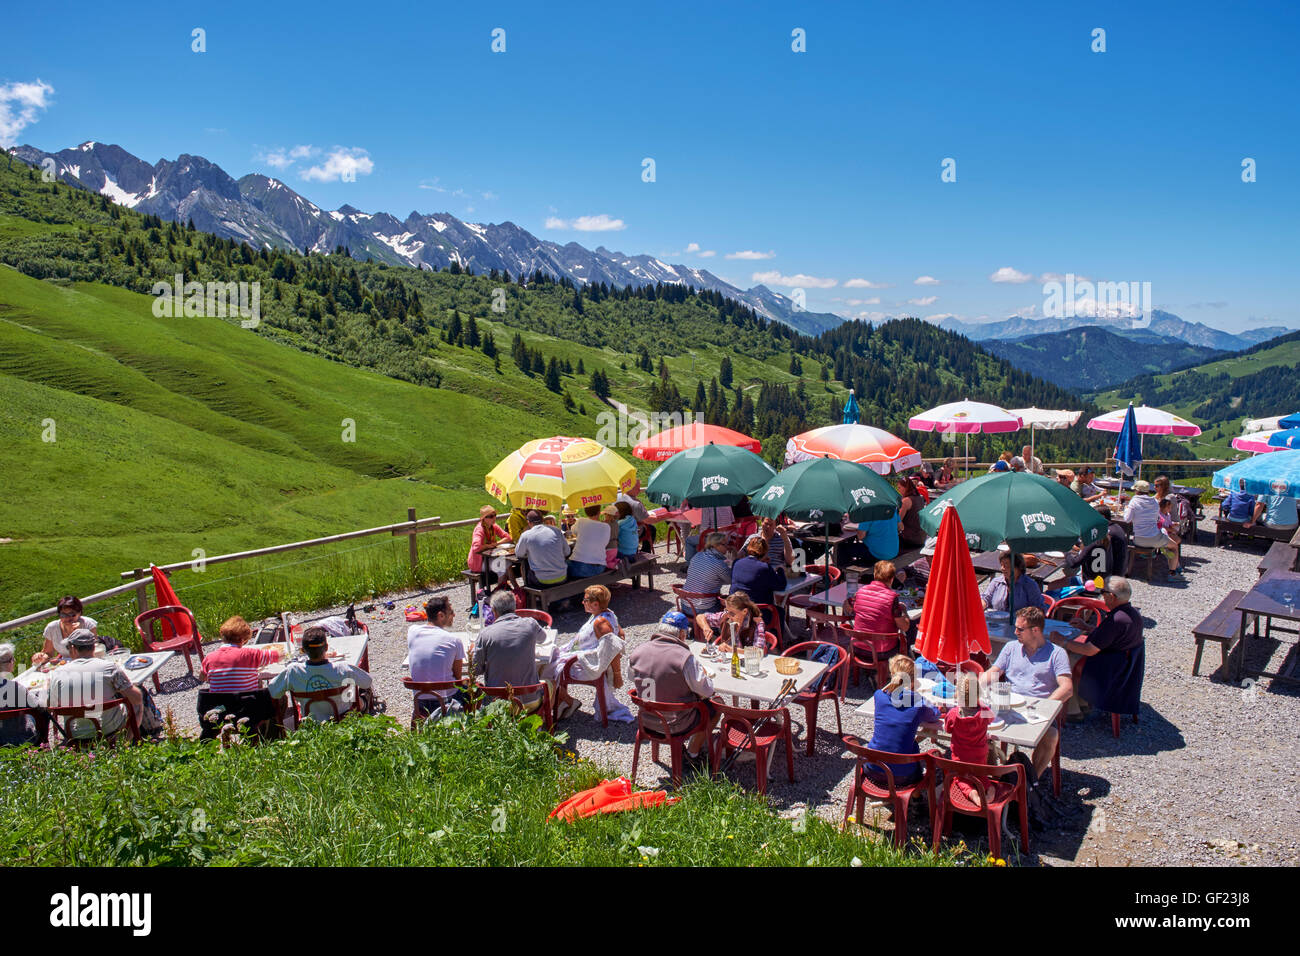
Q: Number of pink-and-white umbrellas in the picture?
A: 3